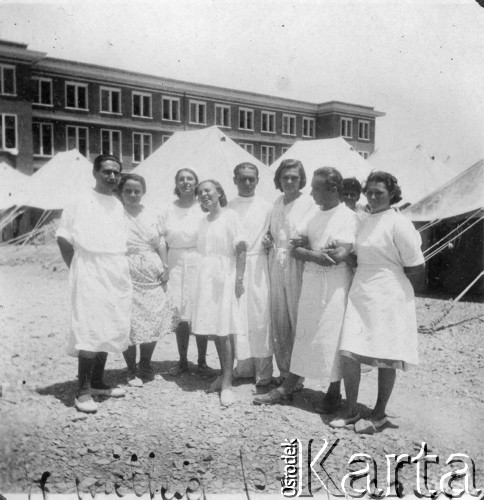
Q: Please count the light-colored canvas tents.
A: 6